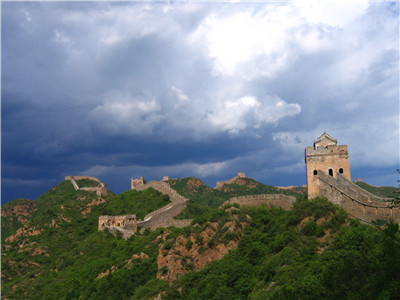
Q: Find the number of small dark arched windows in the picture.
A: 3